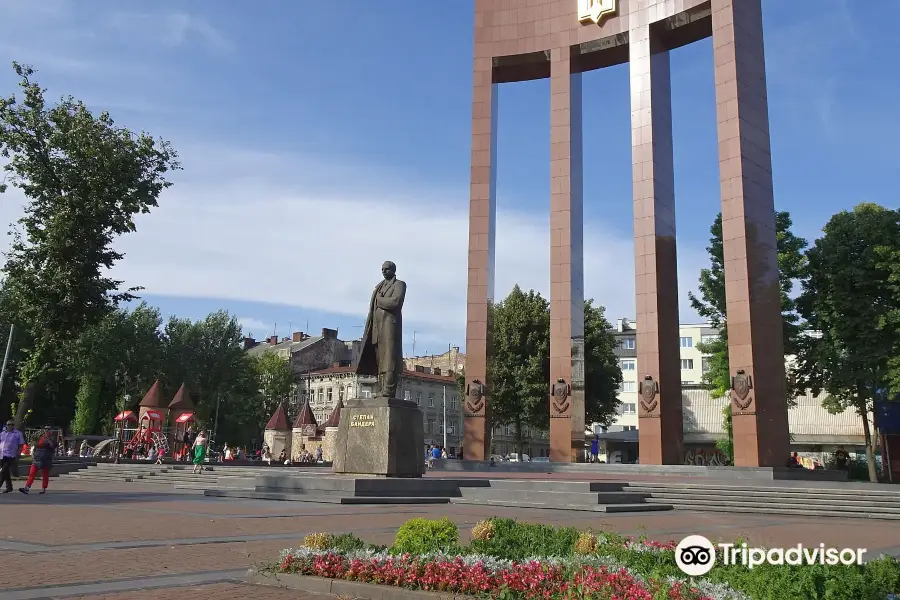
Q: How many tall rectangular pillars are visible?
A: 4